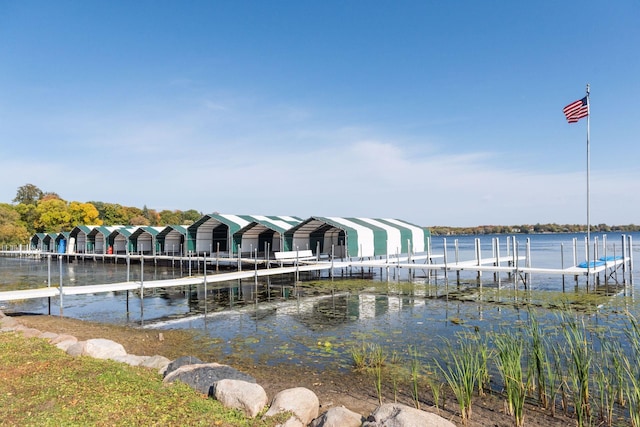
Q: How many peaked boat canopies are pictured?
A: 11